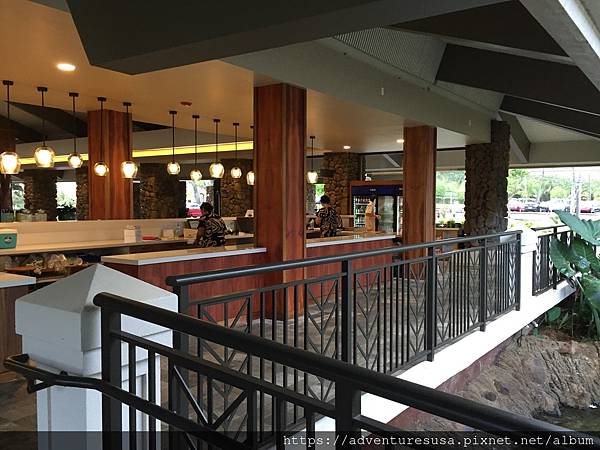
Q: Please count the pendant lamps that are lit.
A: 11